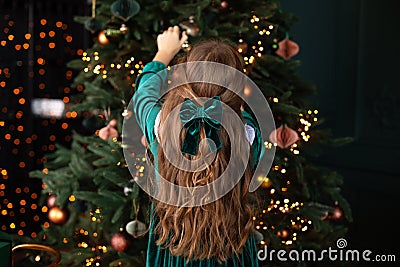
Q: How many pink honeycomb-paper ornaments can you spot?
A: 3